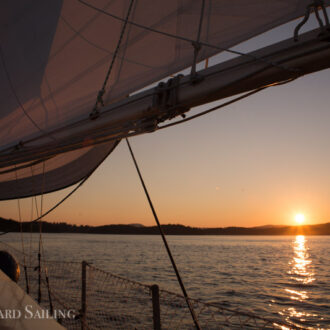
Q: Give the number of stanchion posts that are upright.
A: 2